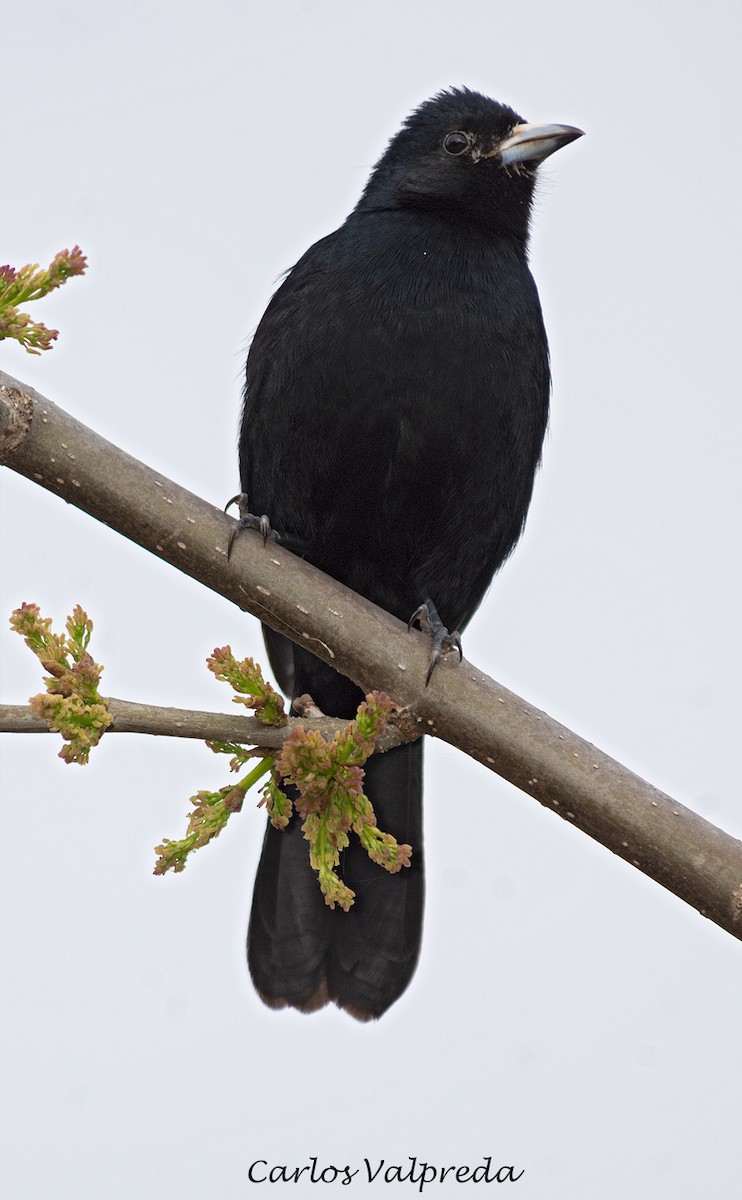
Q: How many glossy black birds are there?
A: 1